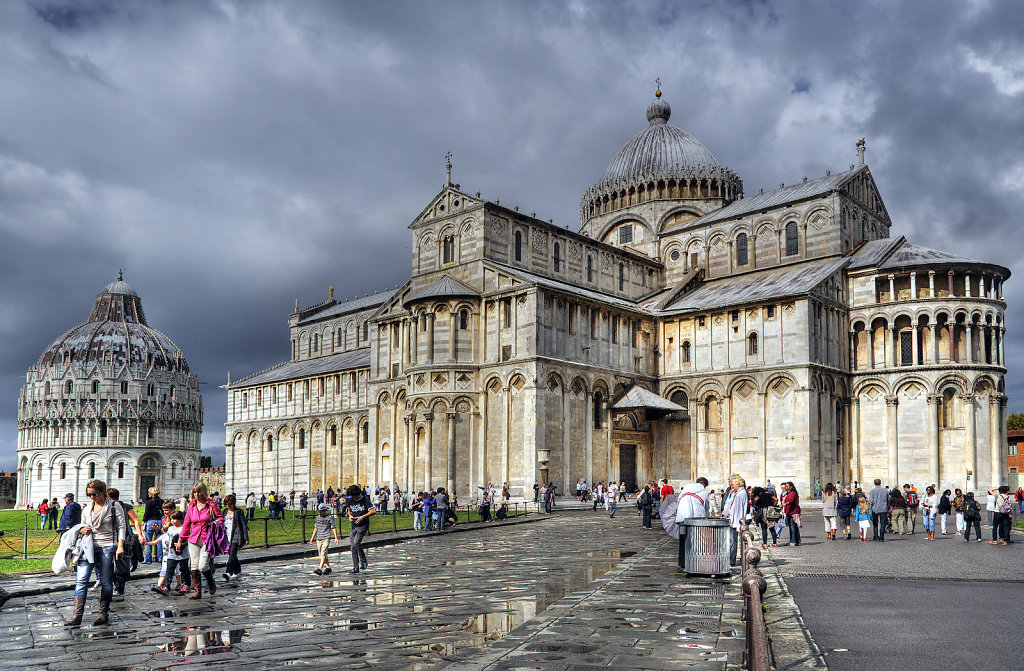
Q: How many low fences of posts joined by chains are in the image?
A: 1